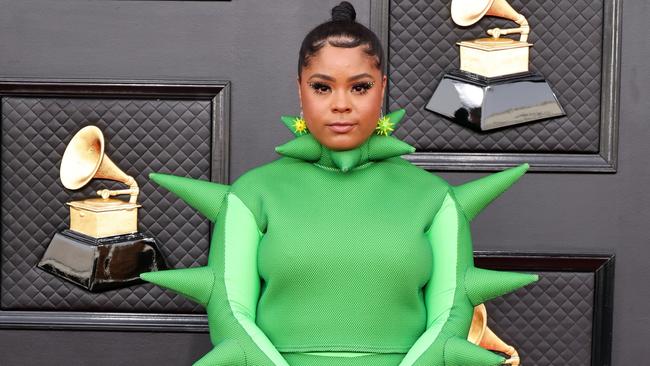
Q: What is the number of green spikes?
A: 11